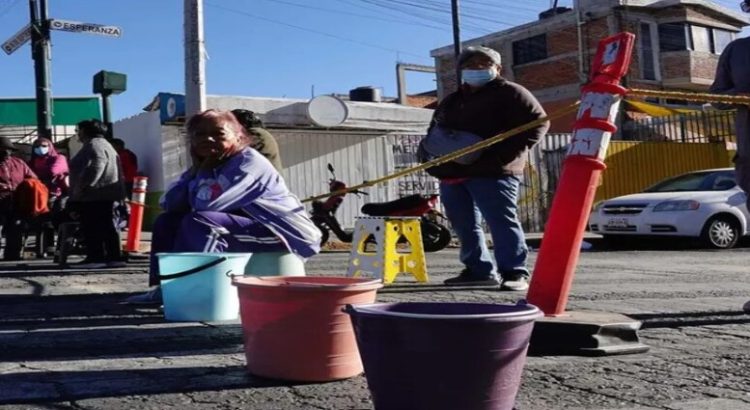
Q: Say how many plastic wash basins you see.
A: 3